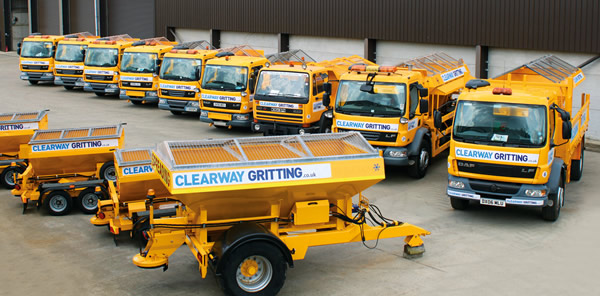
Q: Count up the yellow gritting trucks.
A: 9